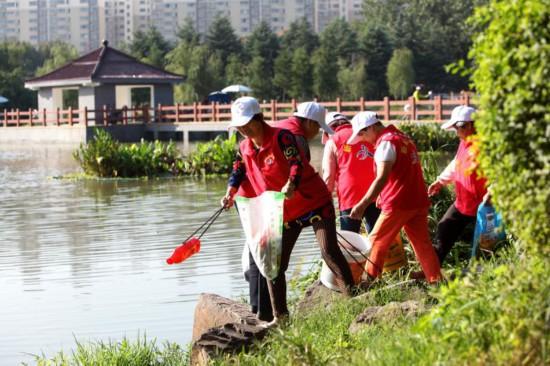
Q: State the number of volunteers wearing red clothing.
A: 5